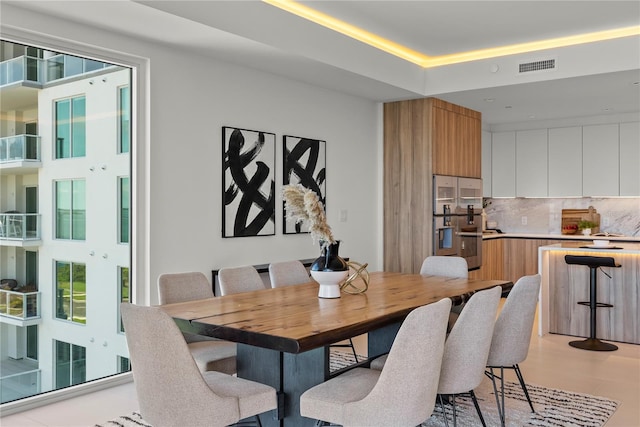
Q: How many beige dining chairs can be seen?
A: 8